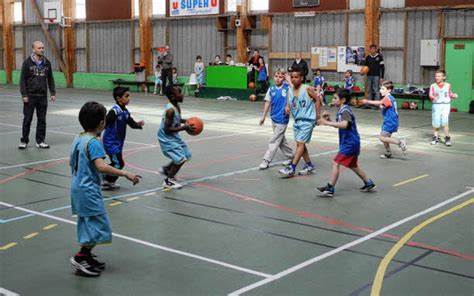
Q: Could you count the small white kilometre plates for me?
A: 0